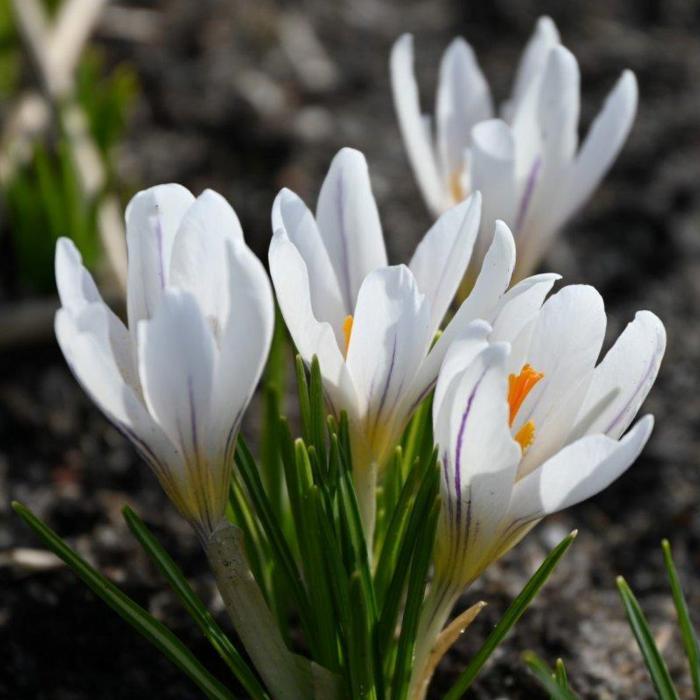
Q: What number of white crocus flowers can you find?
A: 4